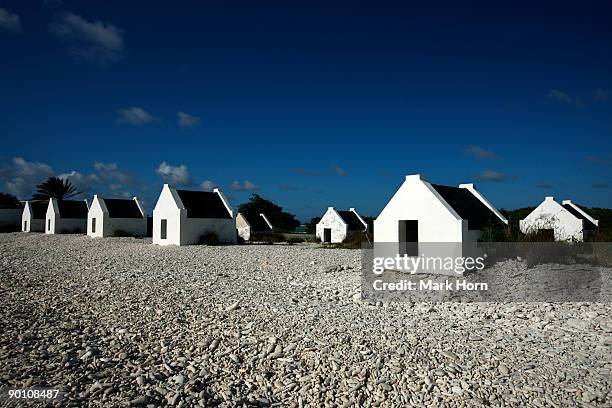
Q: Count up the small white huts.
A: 8